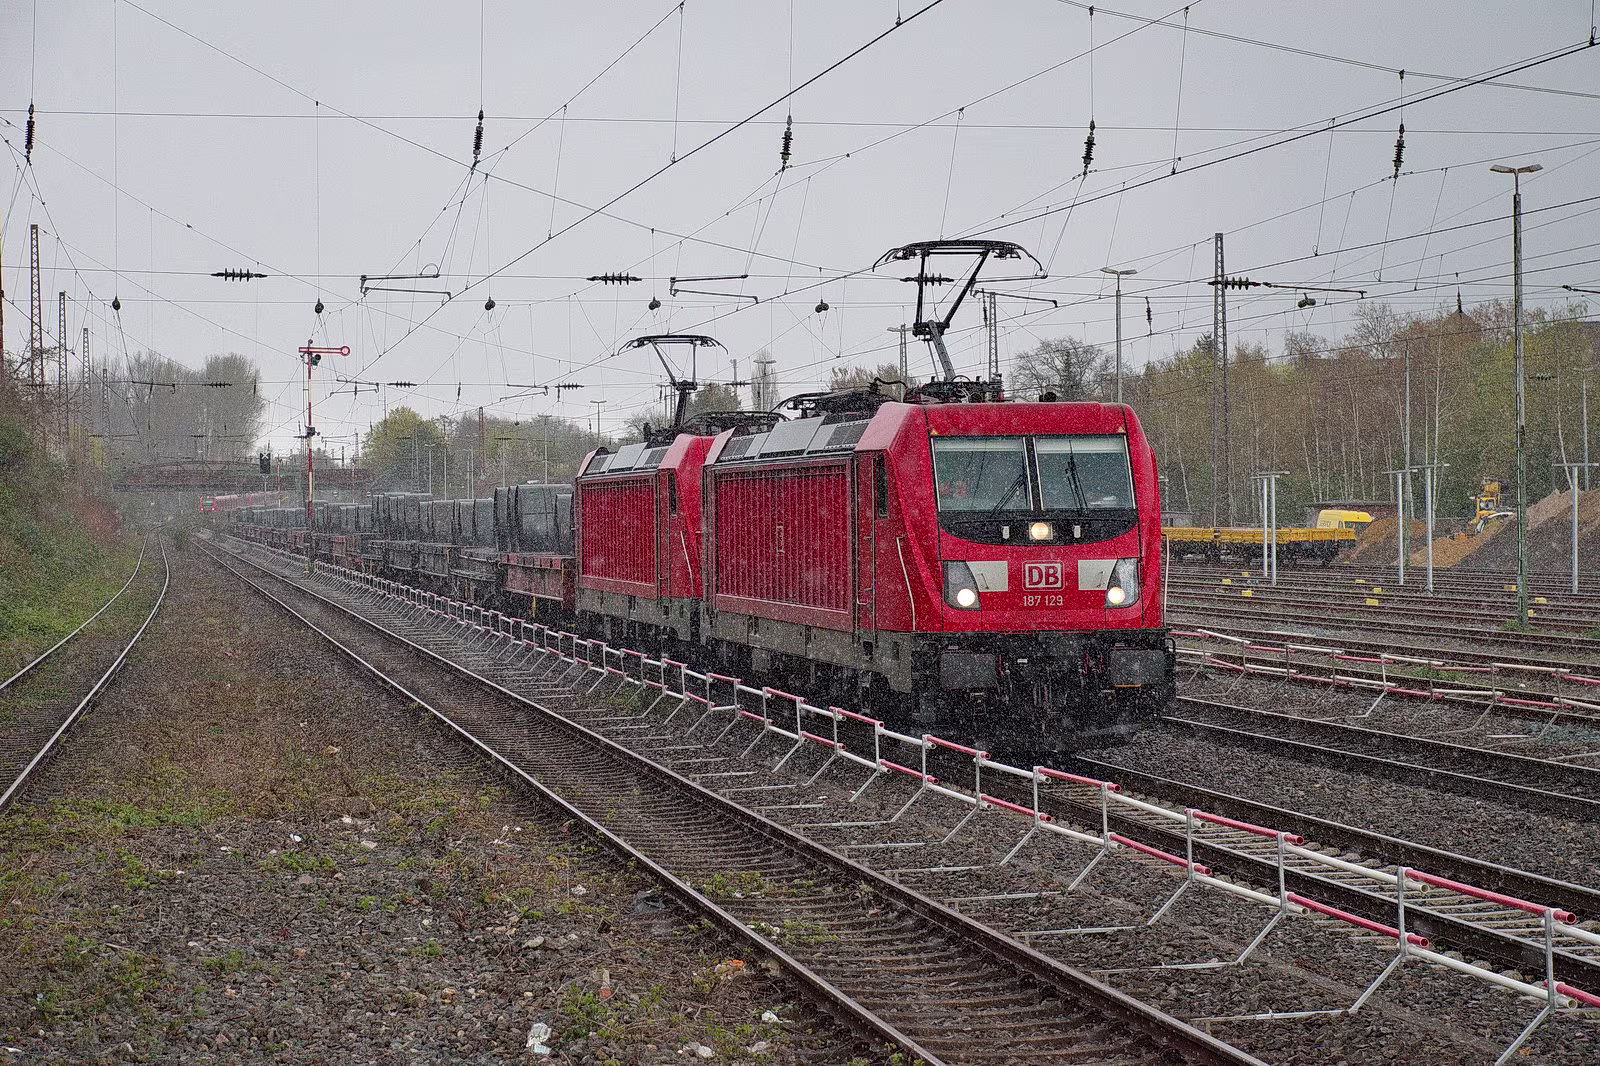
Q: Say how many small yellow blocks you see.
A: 9